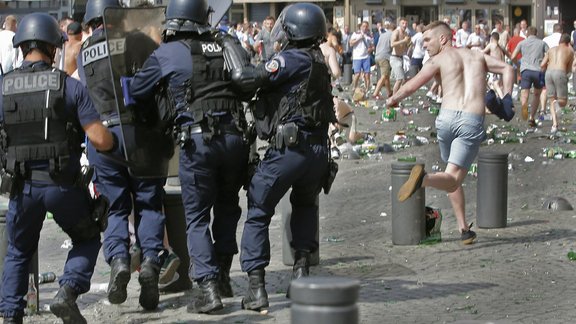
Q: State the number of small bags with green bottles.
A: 1